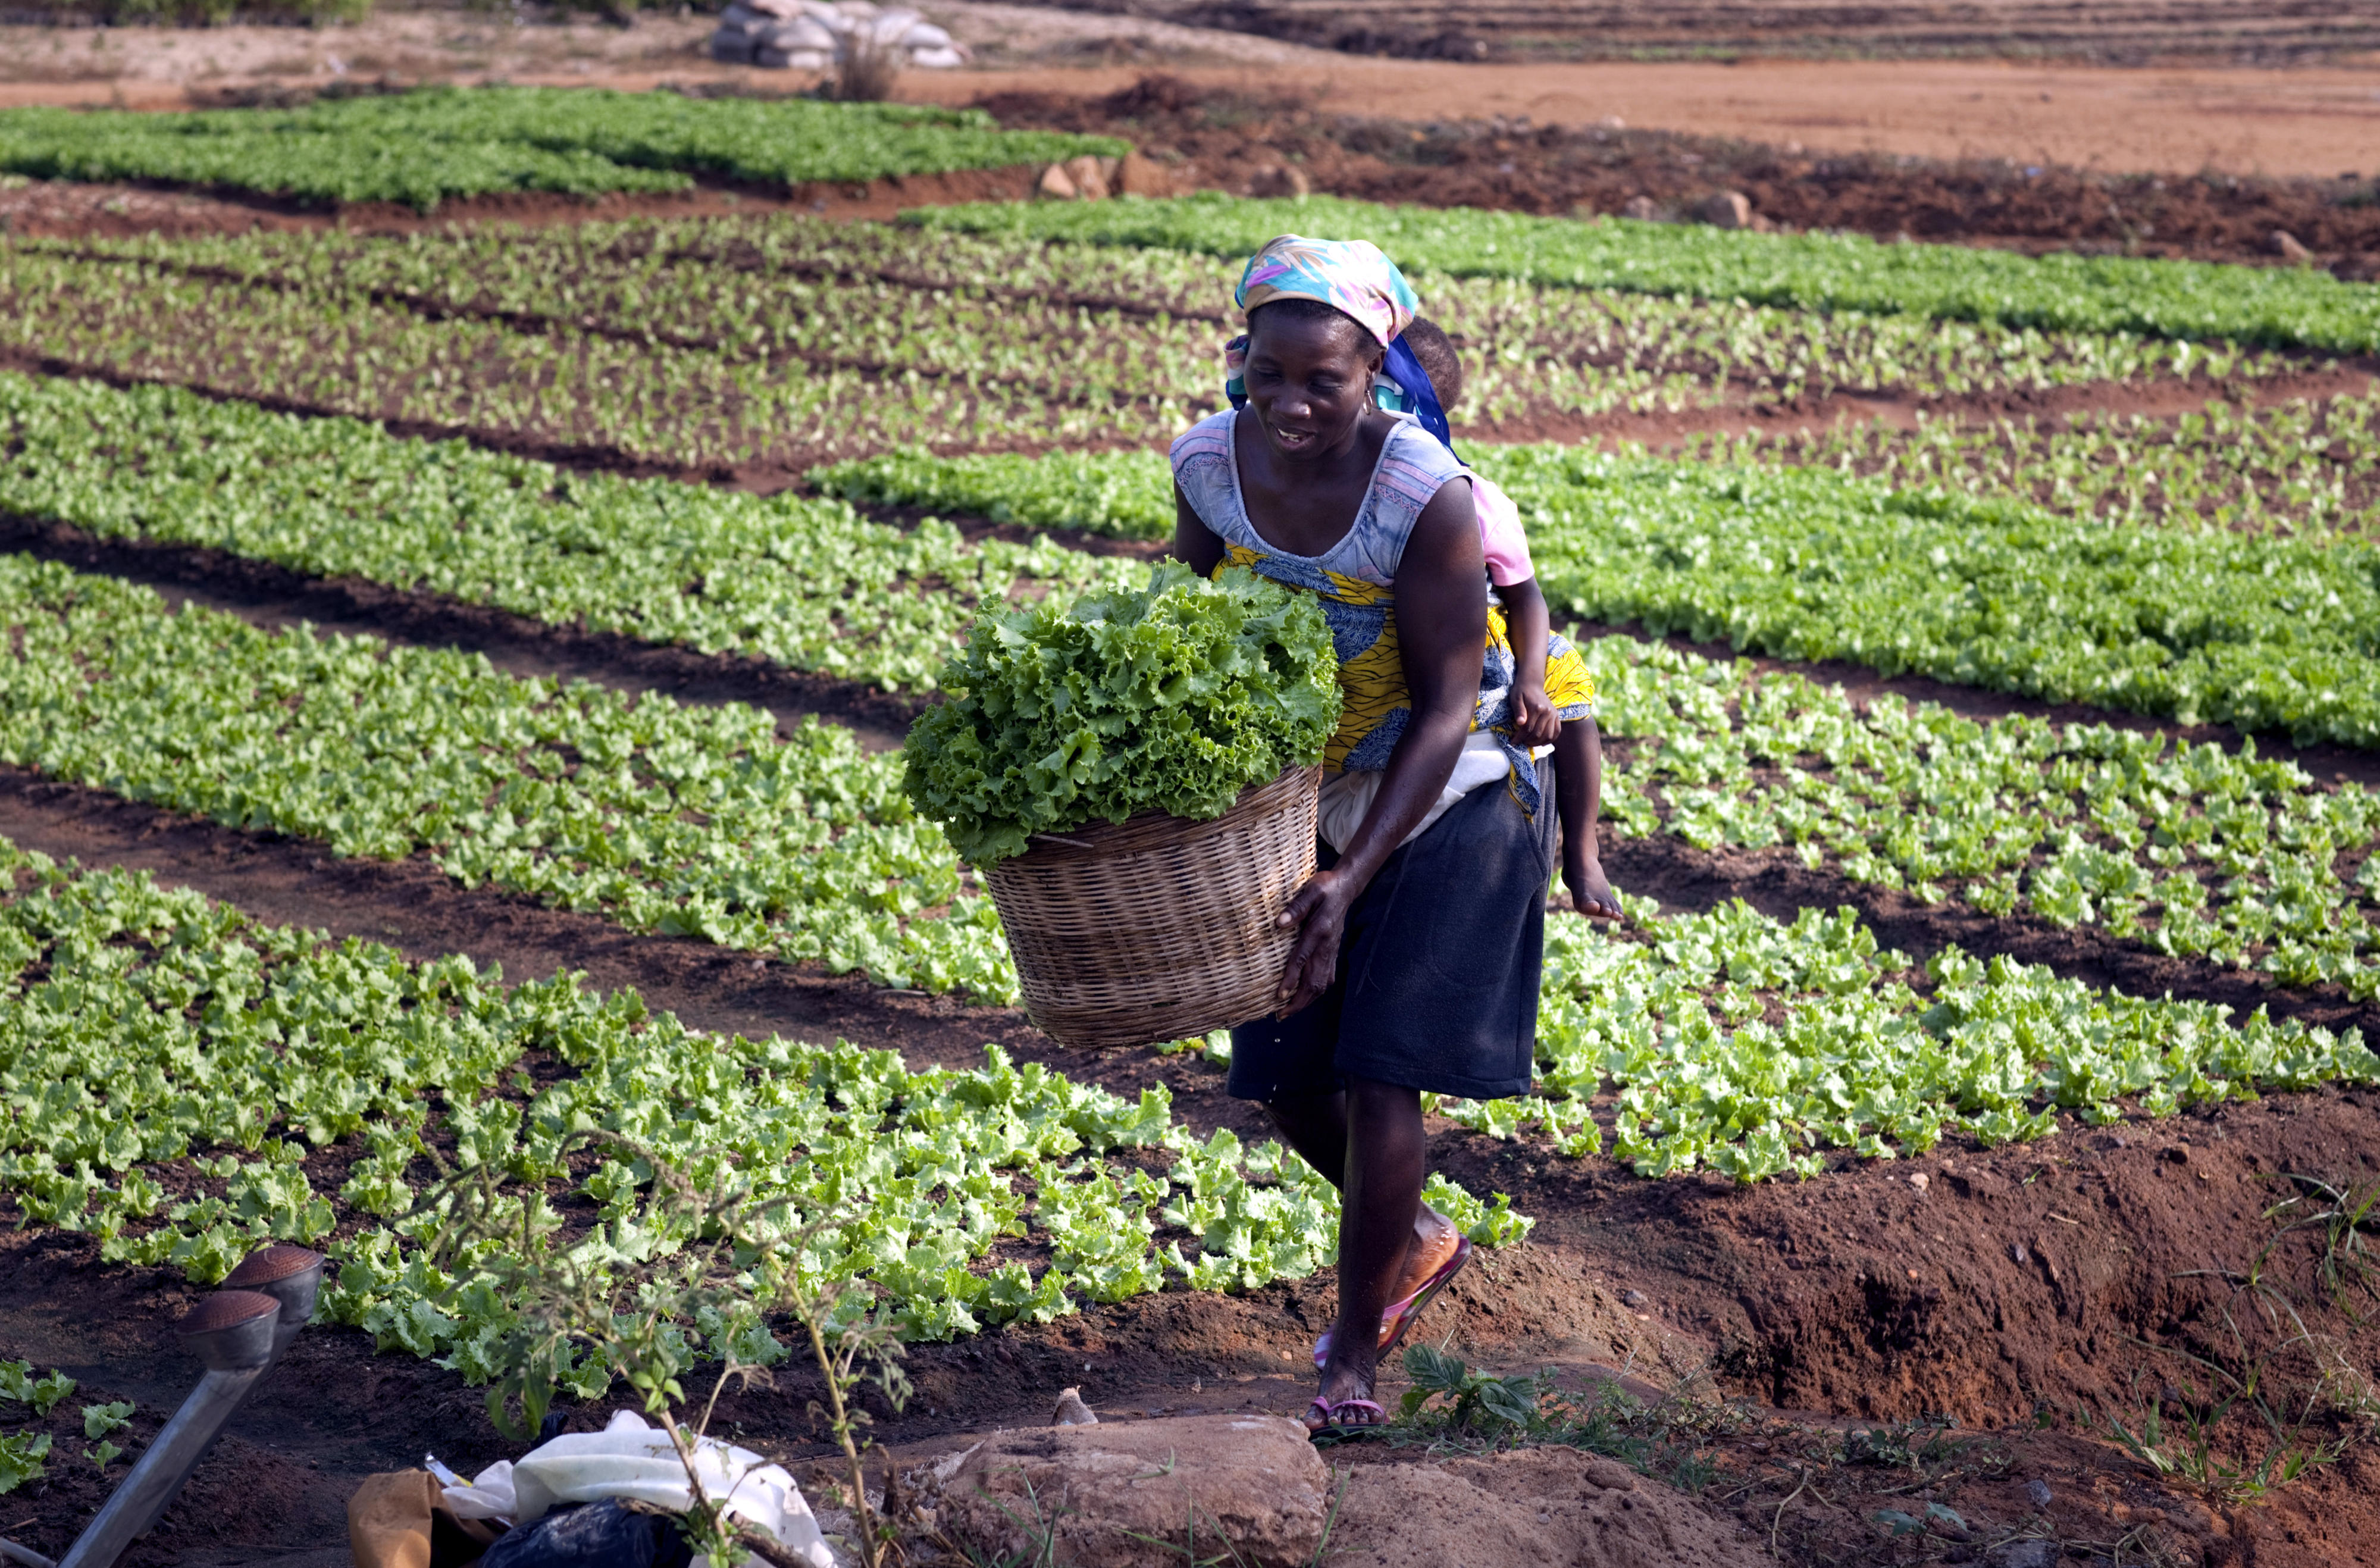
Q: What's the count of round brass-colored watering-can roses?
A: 2